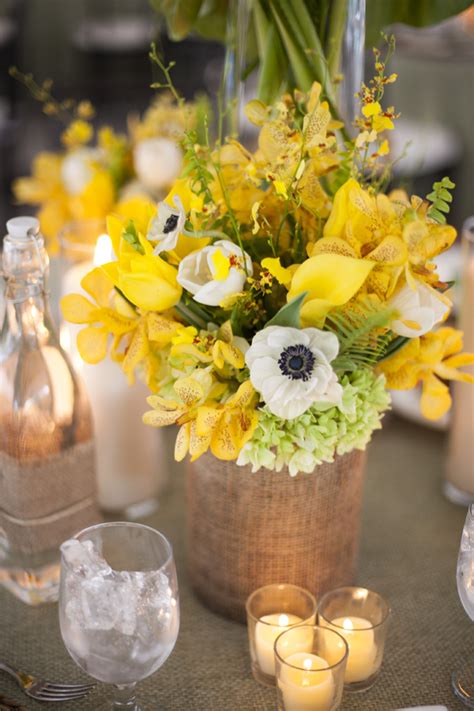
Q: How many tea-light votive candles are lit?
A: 3